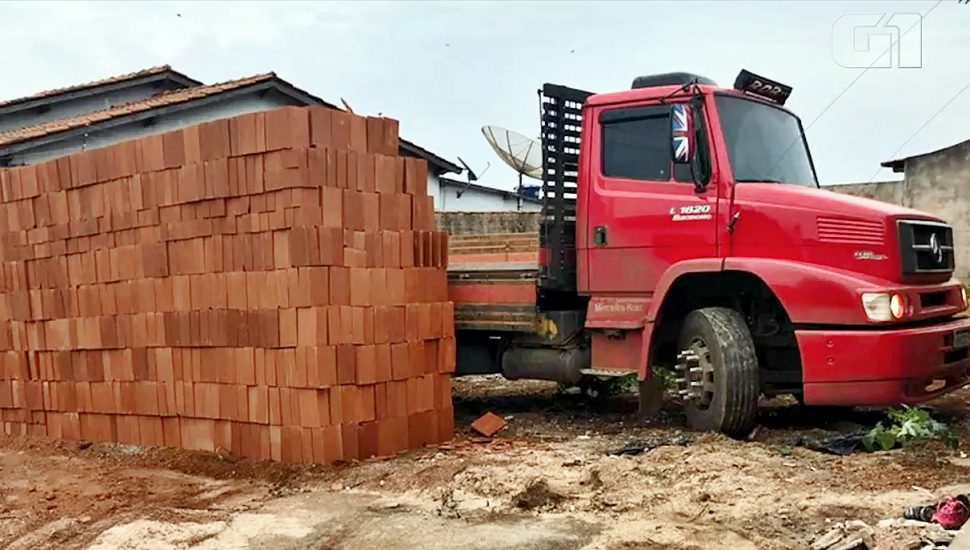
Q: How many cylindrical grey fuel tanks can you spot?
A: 1